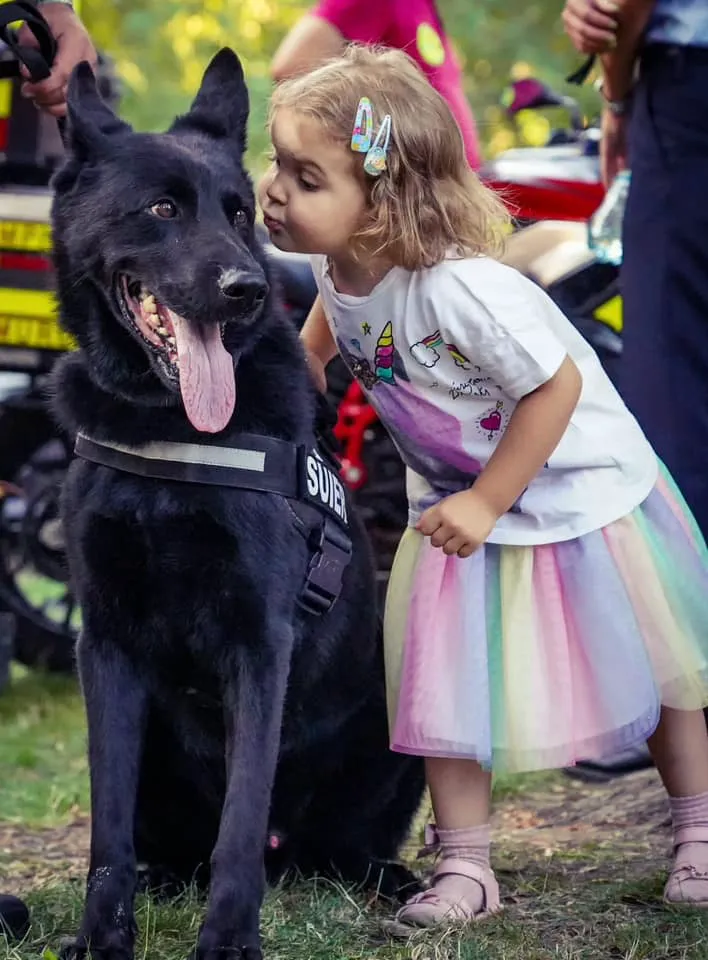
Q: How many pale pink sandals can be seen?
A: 2